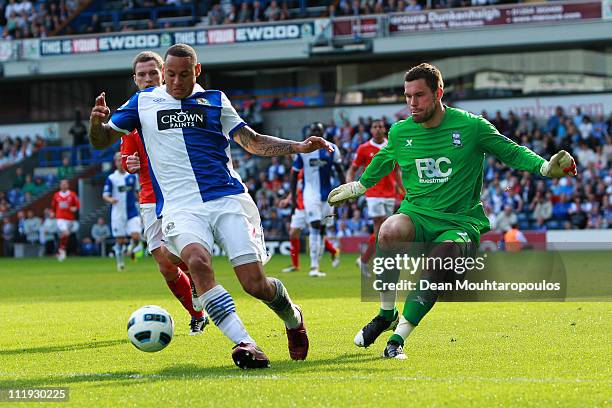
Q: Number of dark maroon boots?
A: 2